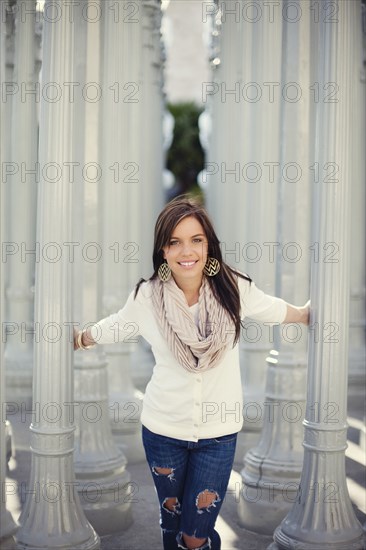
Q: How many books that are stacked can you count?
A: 0